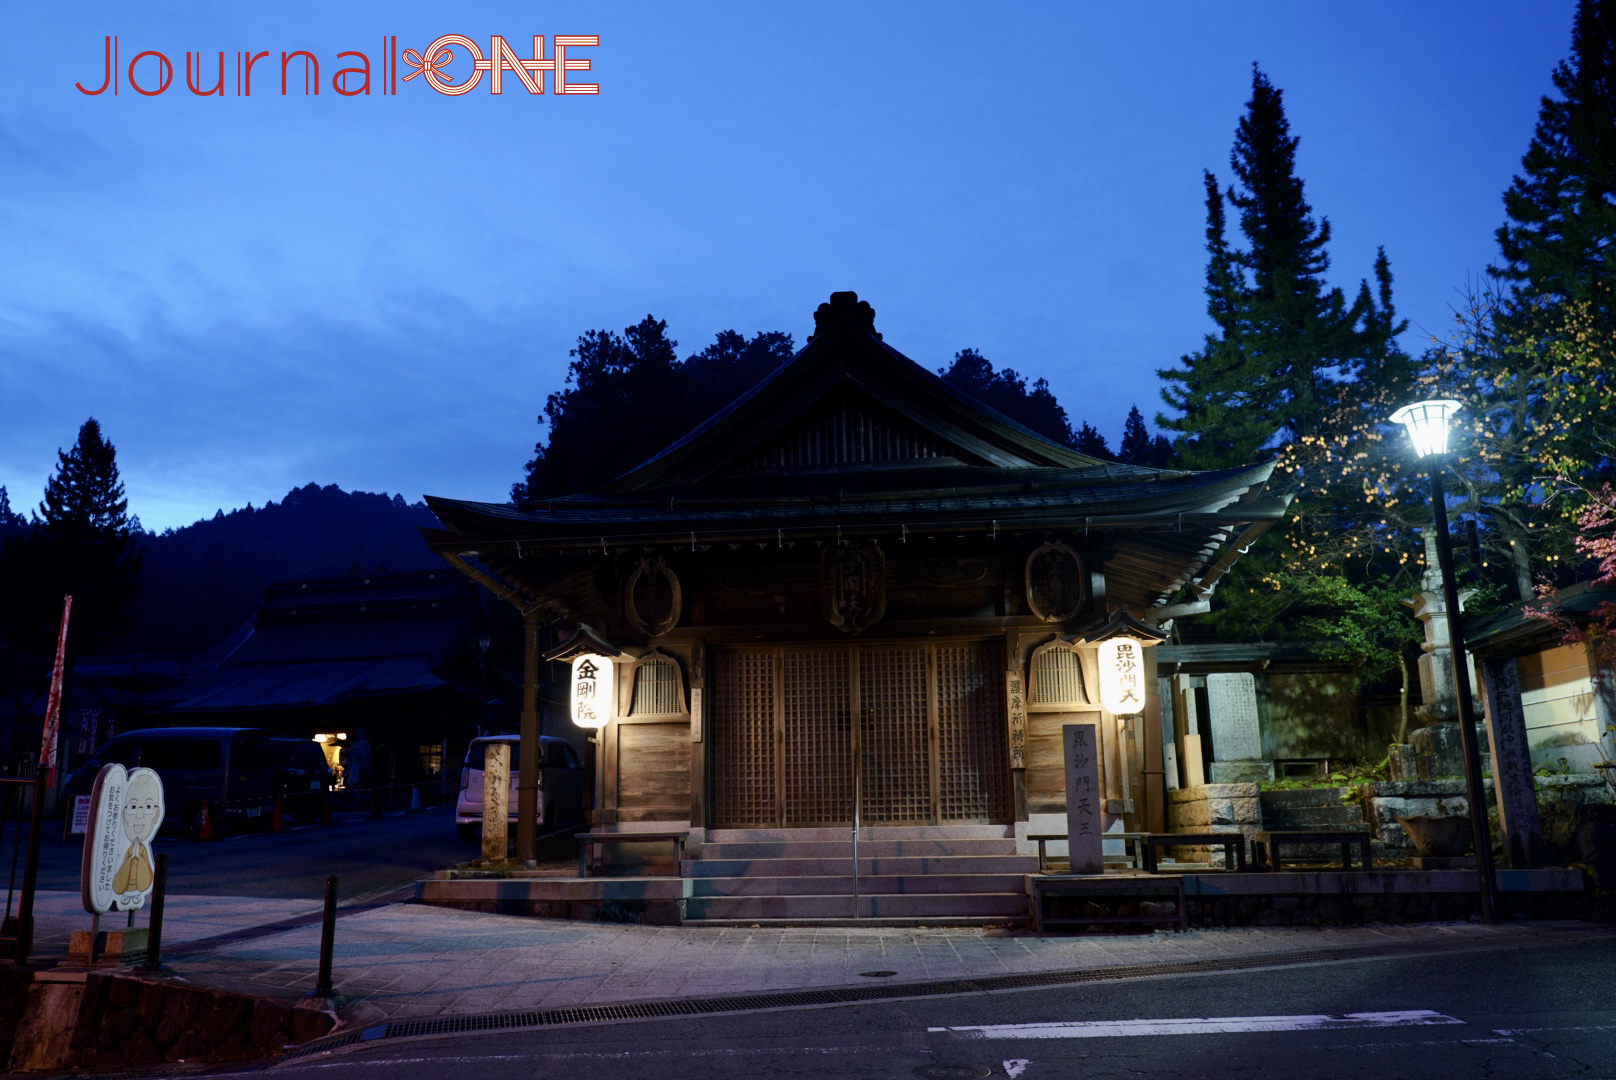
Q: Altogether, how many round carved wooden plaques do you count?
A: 3